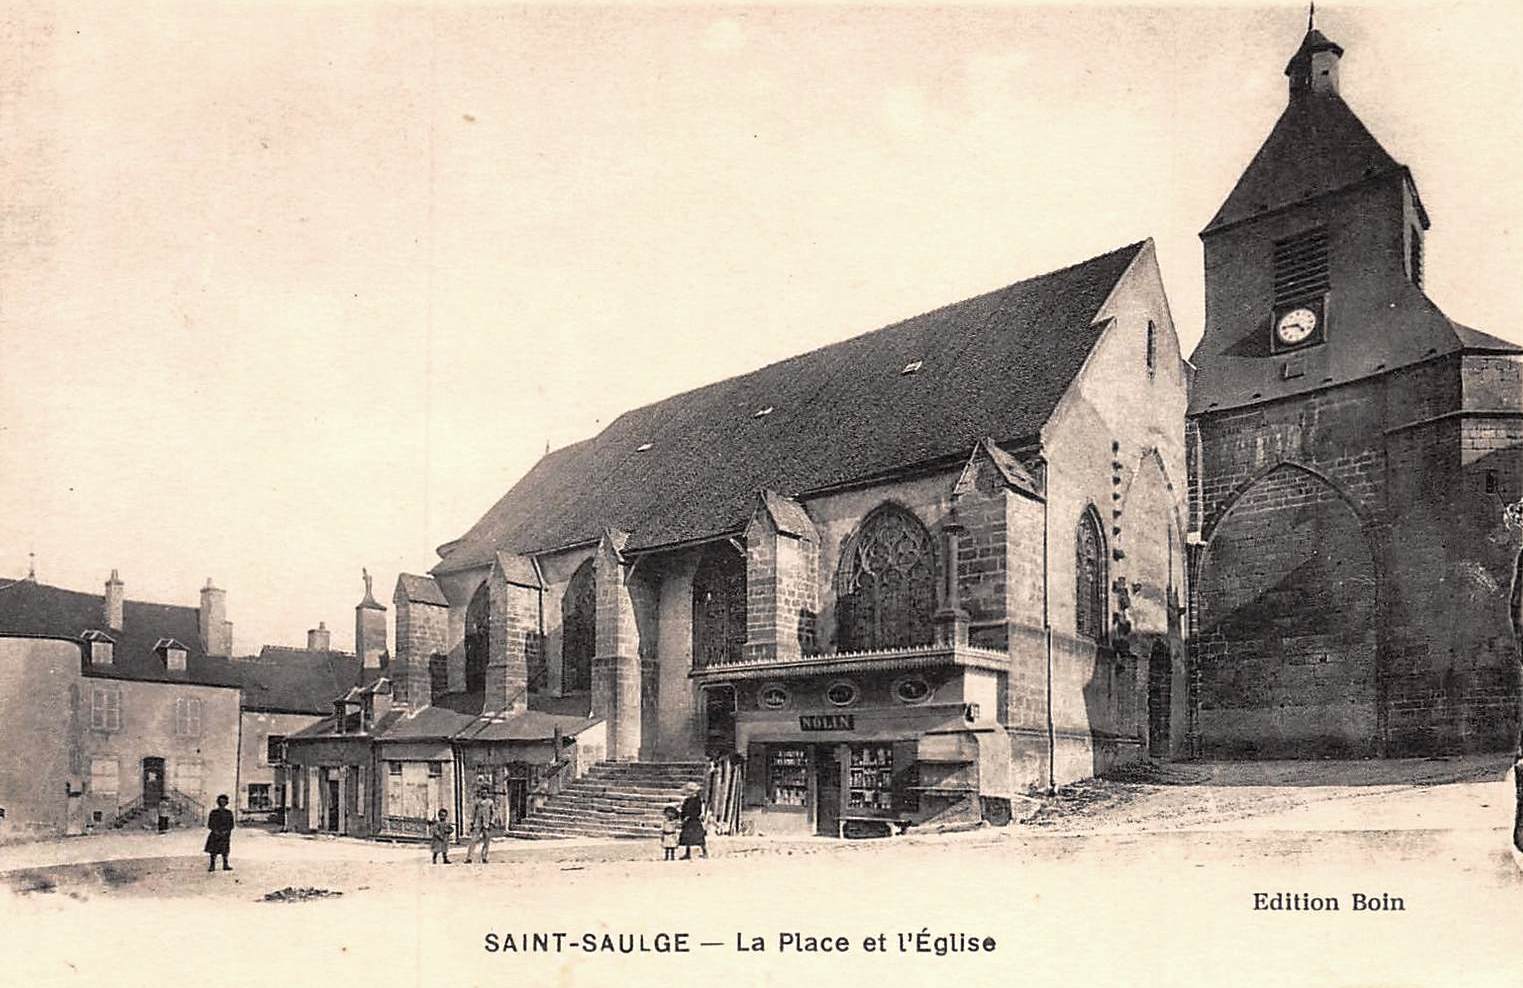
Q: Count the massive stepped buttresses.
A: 5